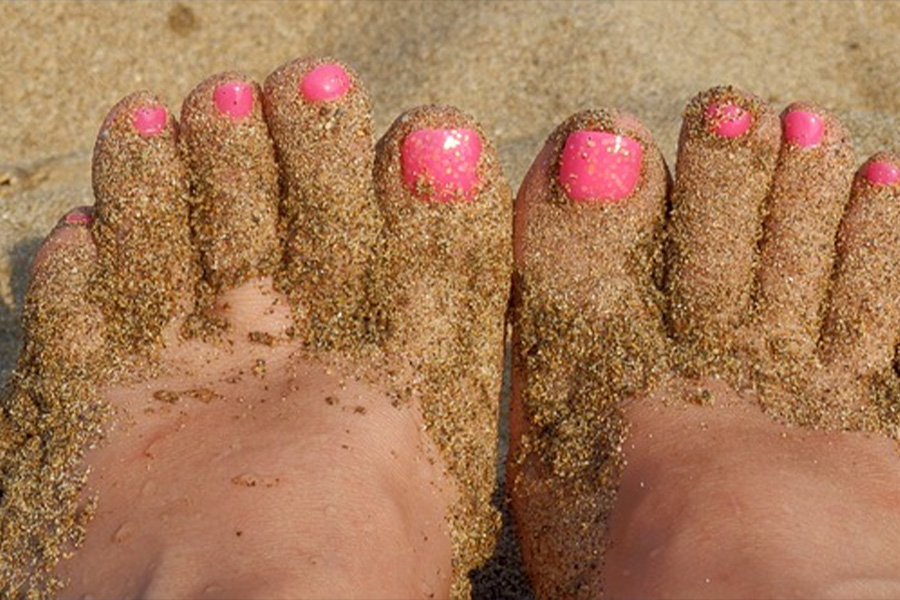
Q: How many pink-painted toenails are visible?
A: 9